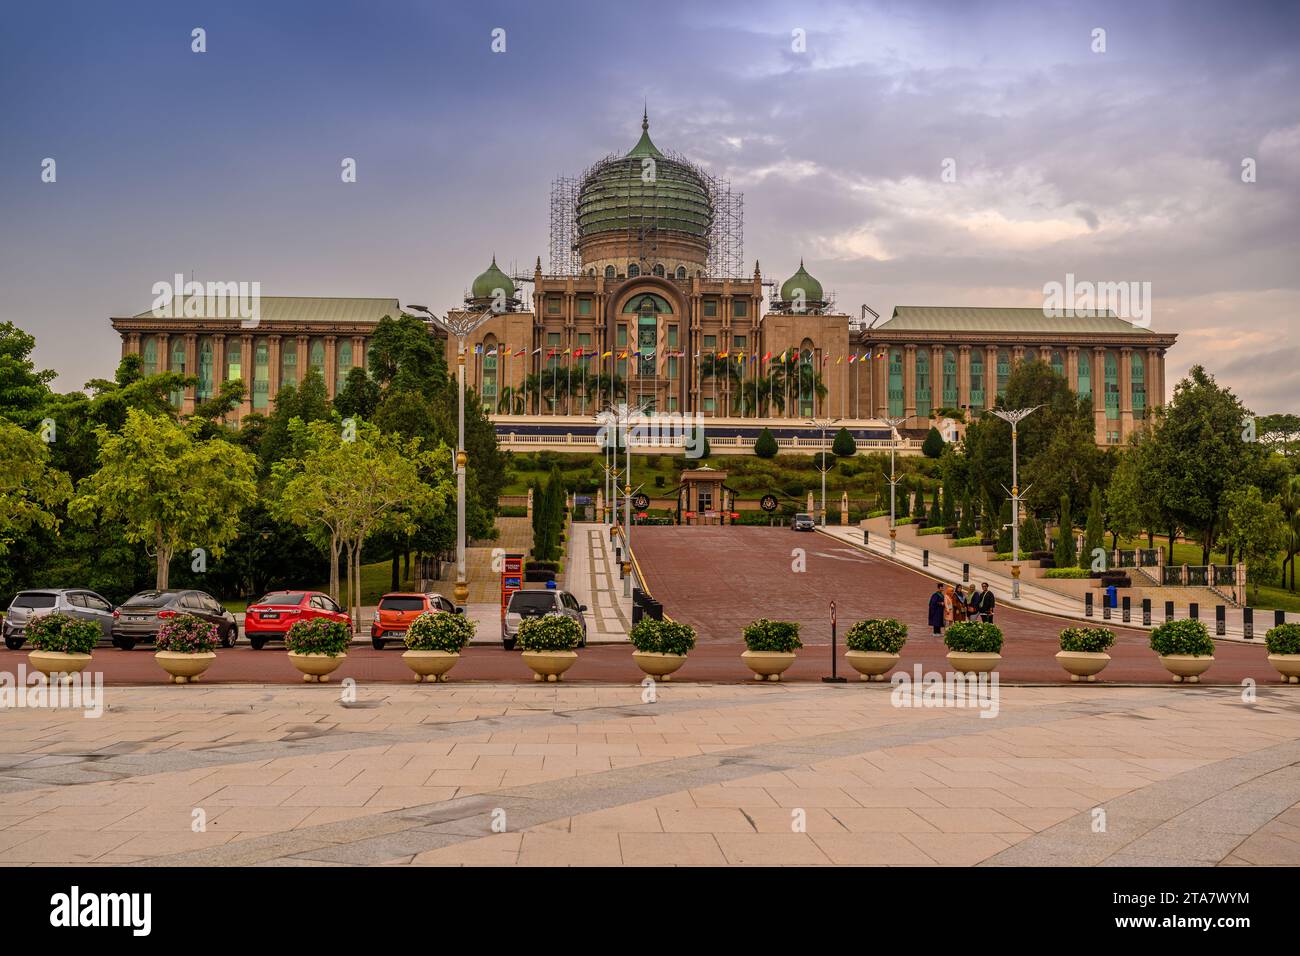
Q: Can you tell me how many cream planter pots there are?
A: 12